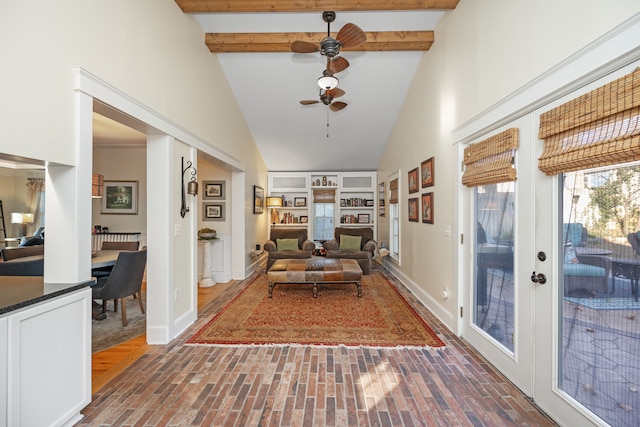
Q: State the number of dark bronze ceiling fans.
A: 2